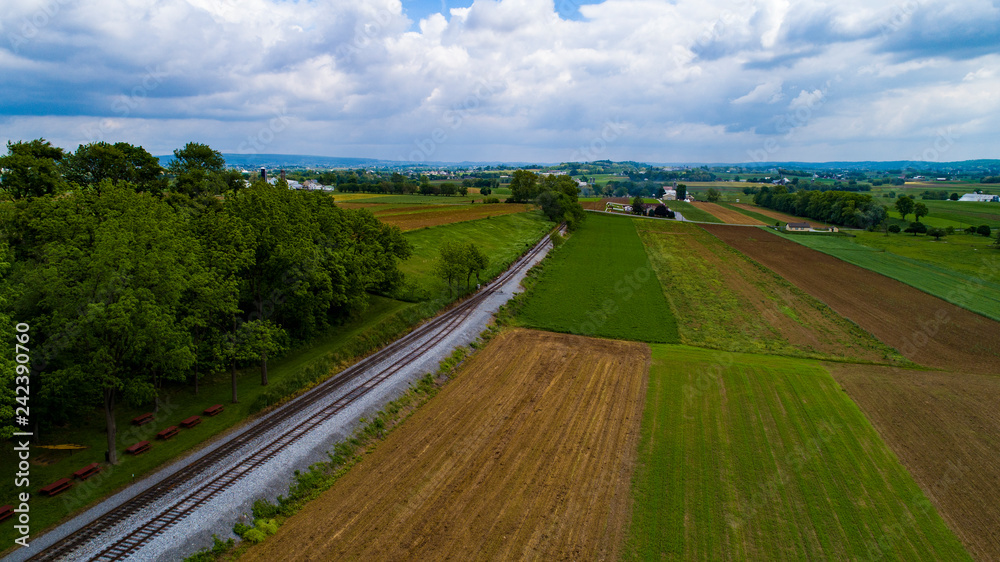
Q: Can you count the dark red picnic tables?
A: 8